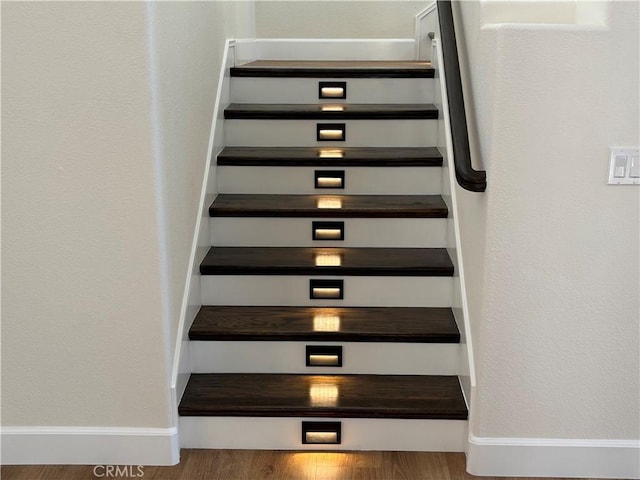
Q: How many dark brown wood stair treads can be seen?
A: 7